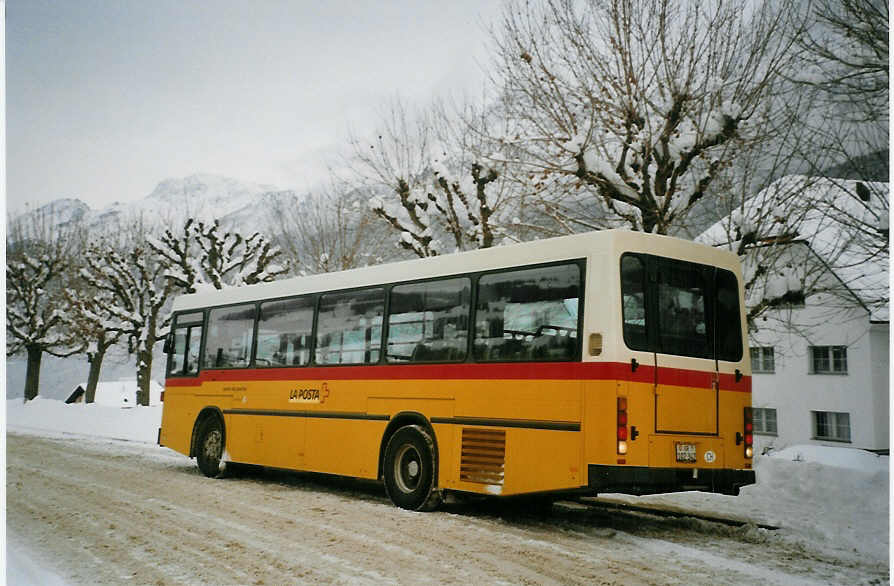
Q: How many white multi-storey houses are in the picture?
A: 1